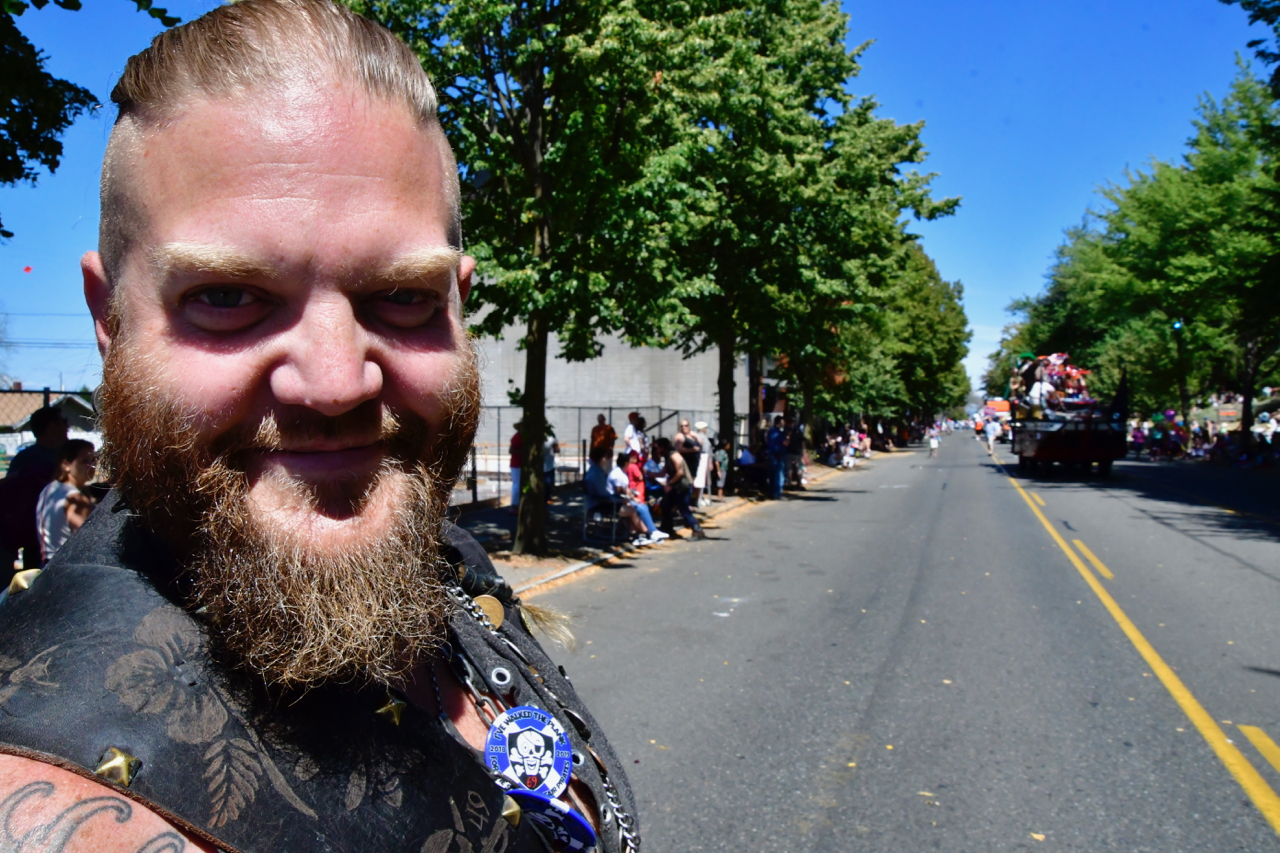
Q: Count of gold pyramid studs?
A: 4